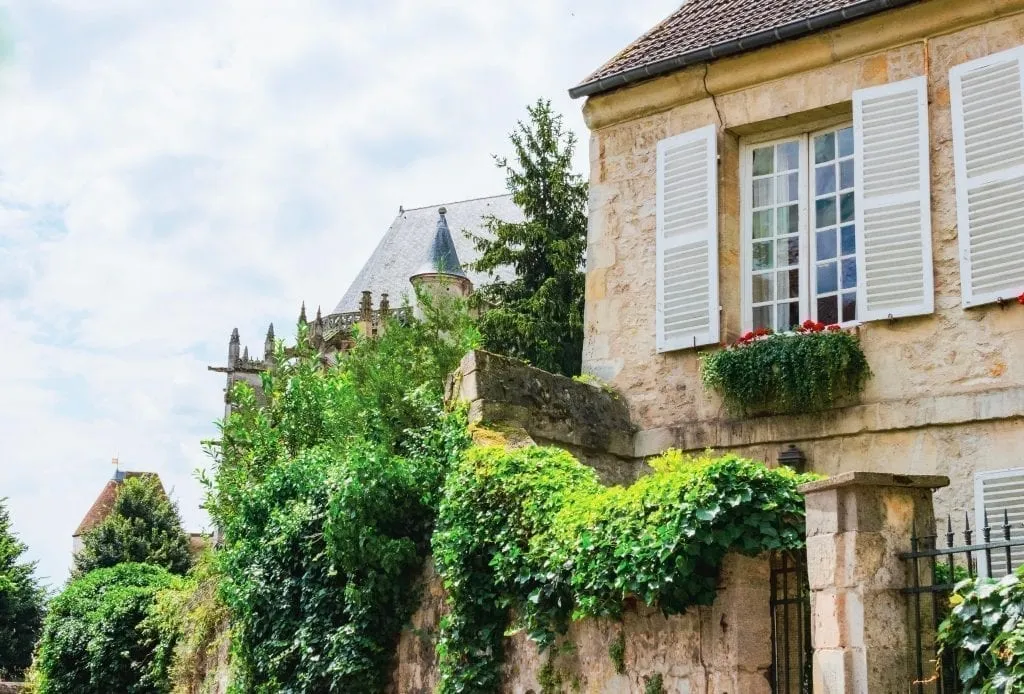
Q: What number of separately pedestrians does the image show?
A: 0